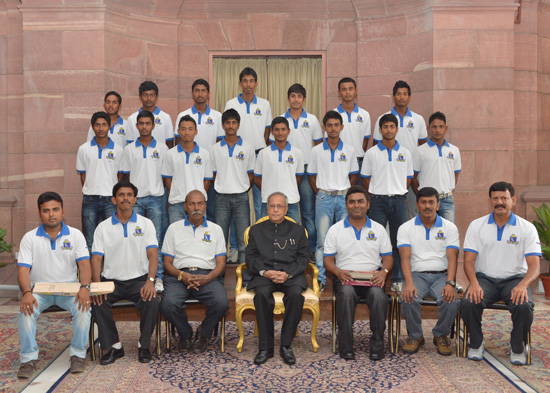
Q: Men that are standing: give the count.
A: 15